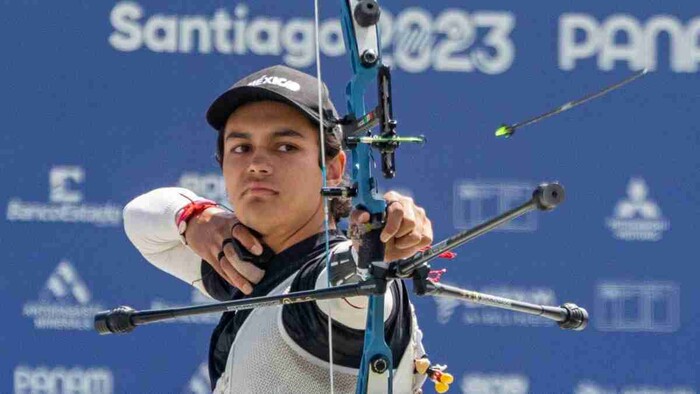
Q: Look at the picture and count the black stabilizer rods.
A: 3